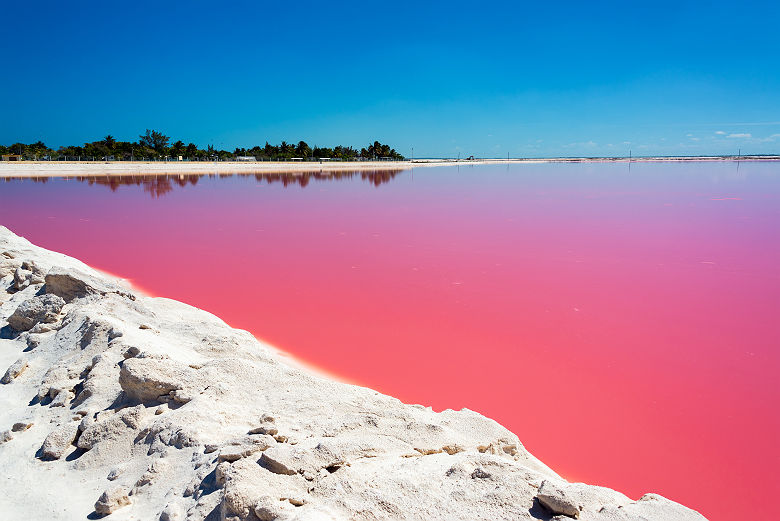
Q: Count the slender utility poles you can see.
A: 5